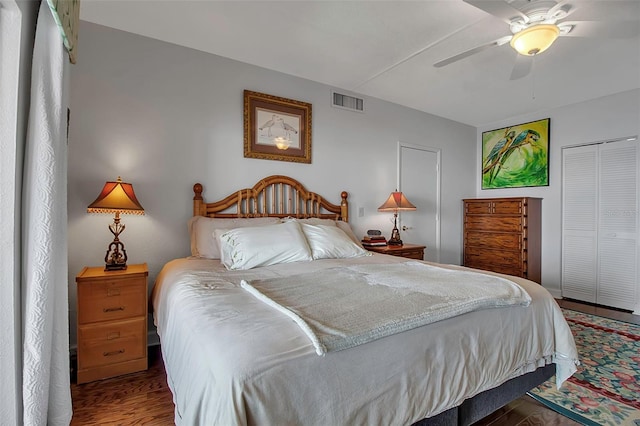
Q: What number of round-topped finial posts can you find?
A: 2